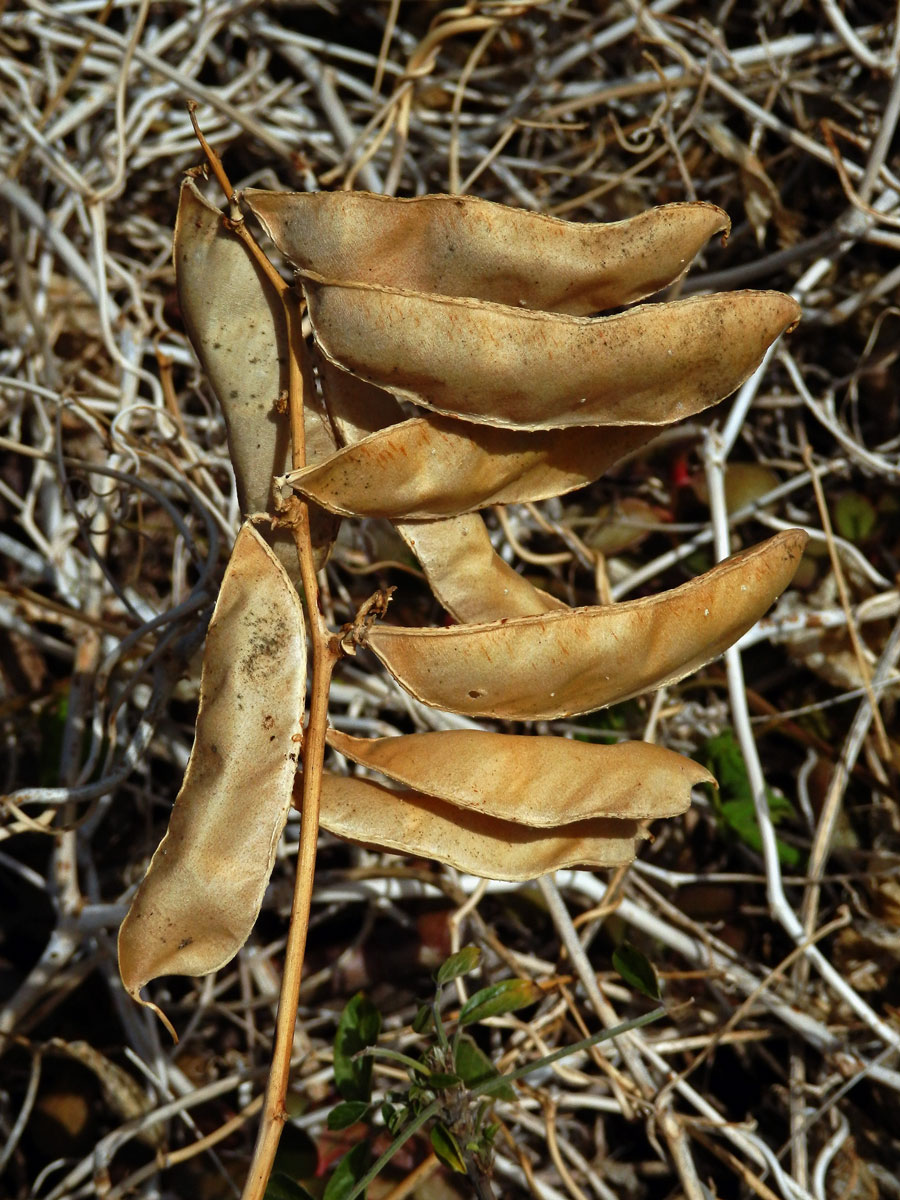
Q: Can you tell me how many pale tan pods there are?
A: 9